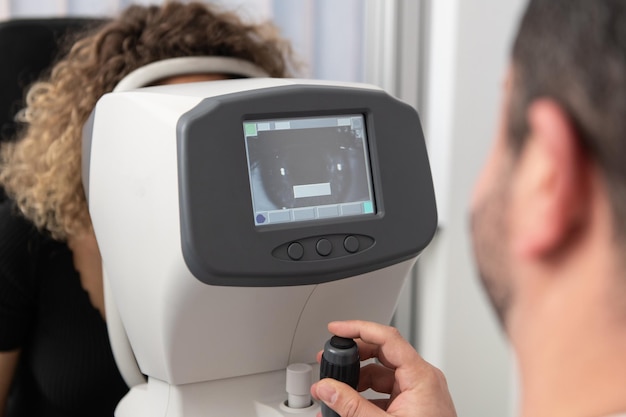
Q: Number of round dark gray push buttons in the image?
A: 3